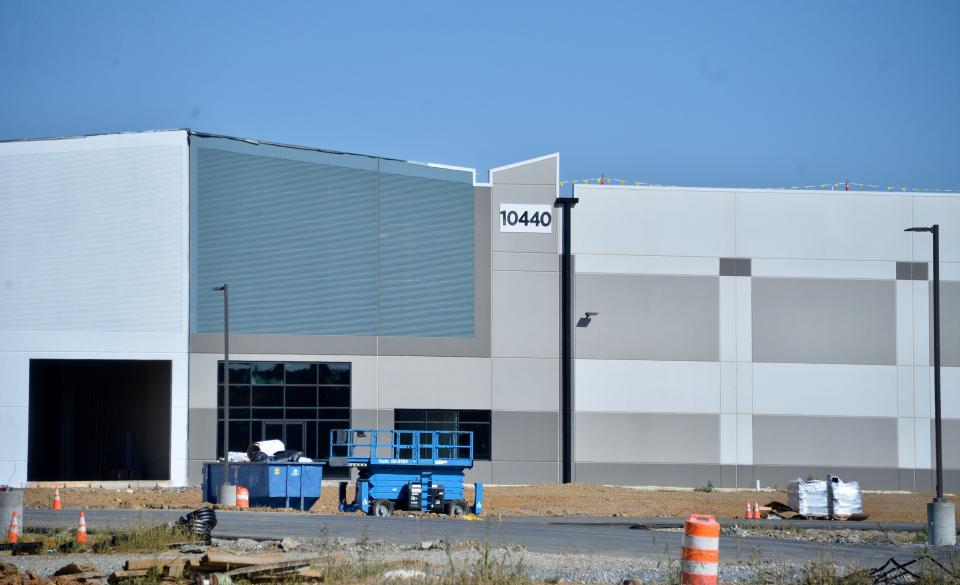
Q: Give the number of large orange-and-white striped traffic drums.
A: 2